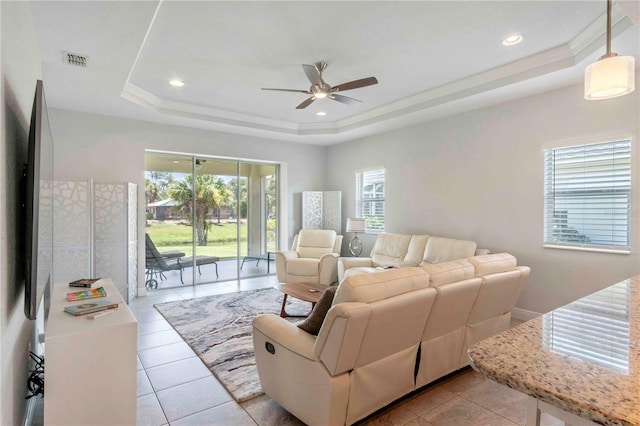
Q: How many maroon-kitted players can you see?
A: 0